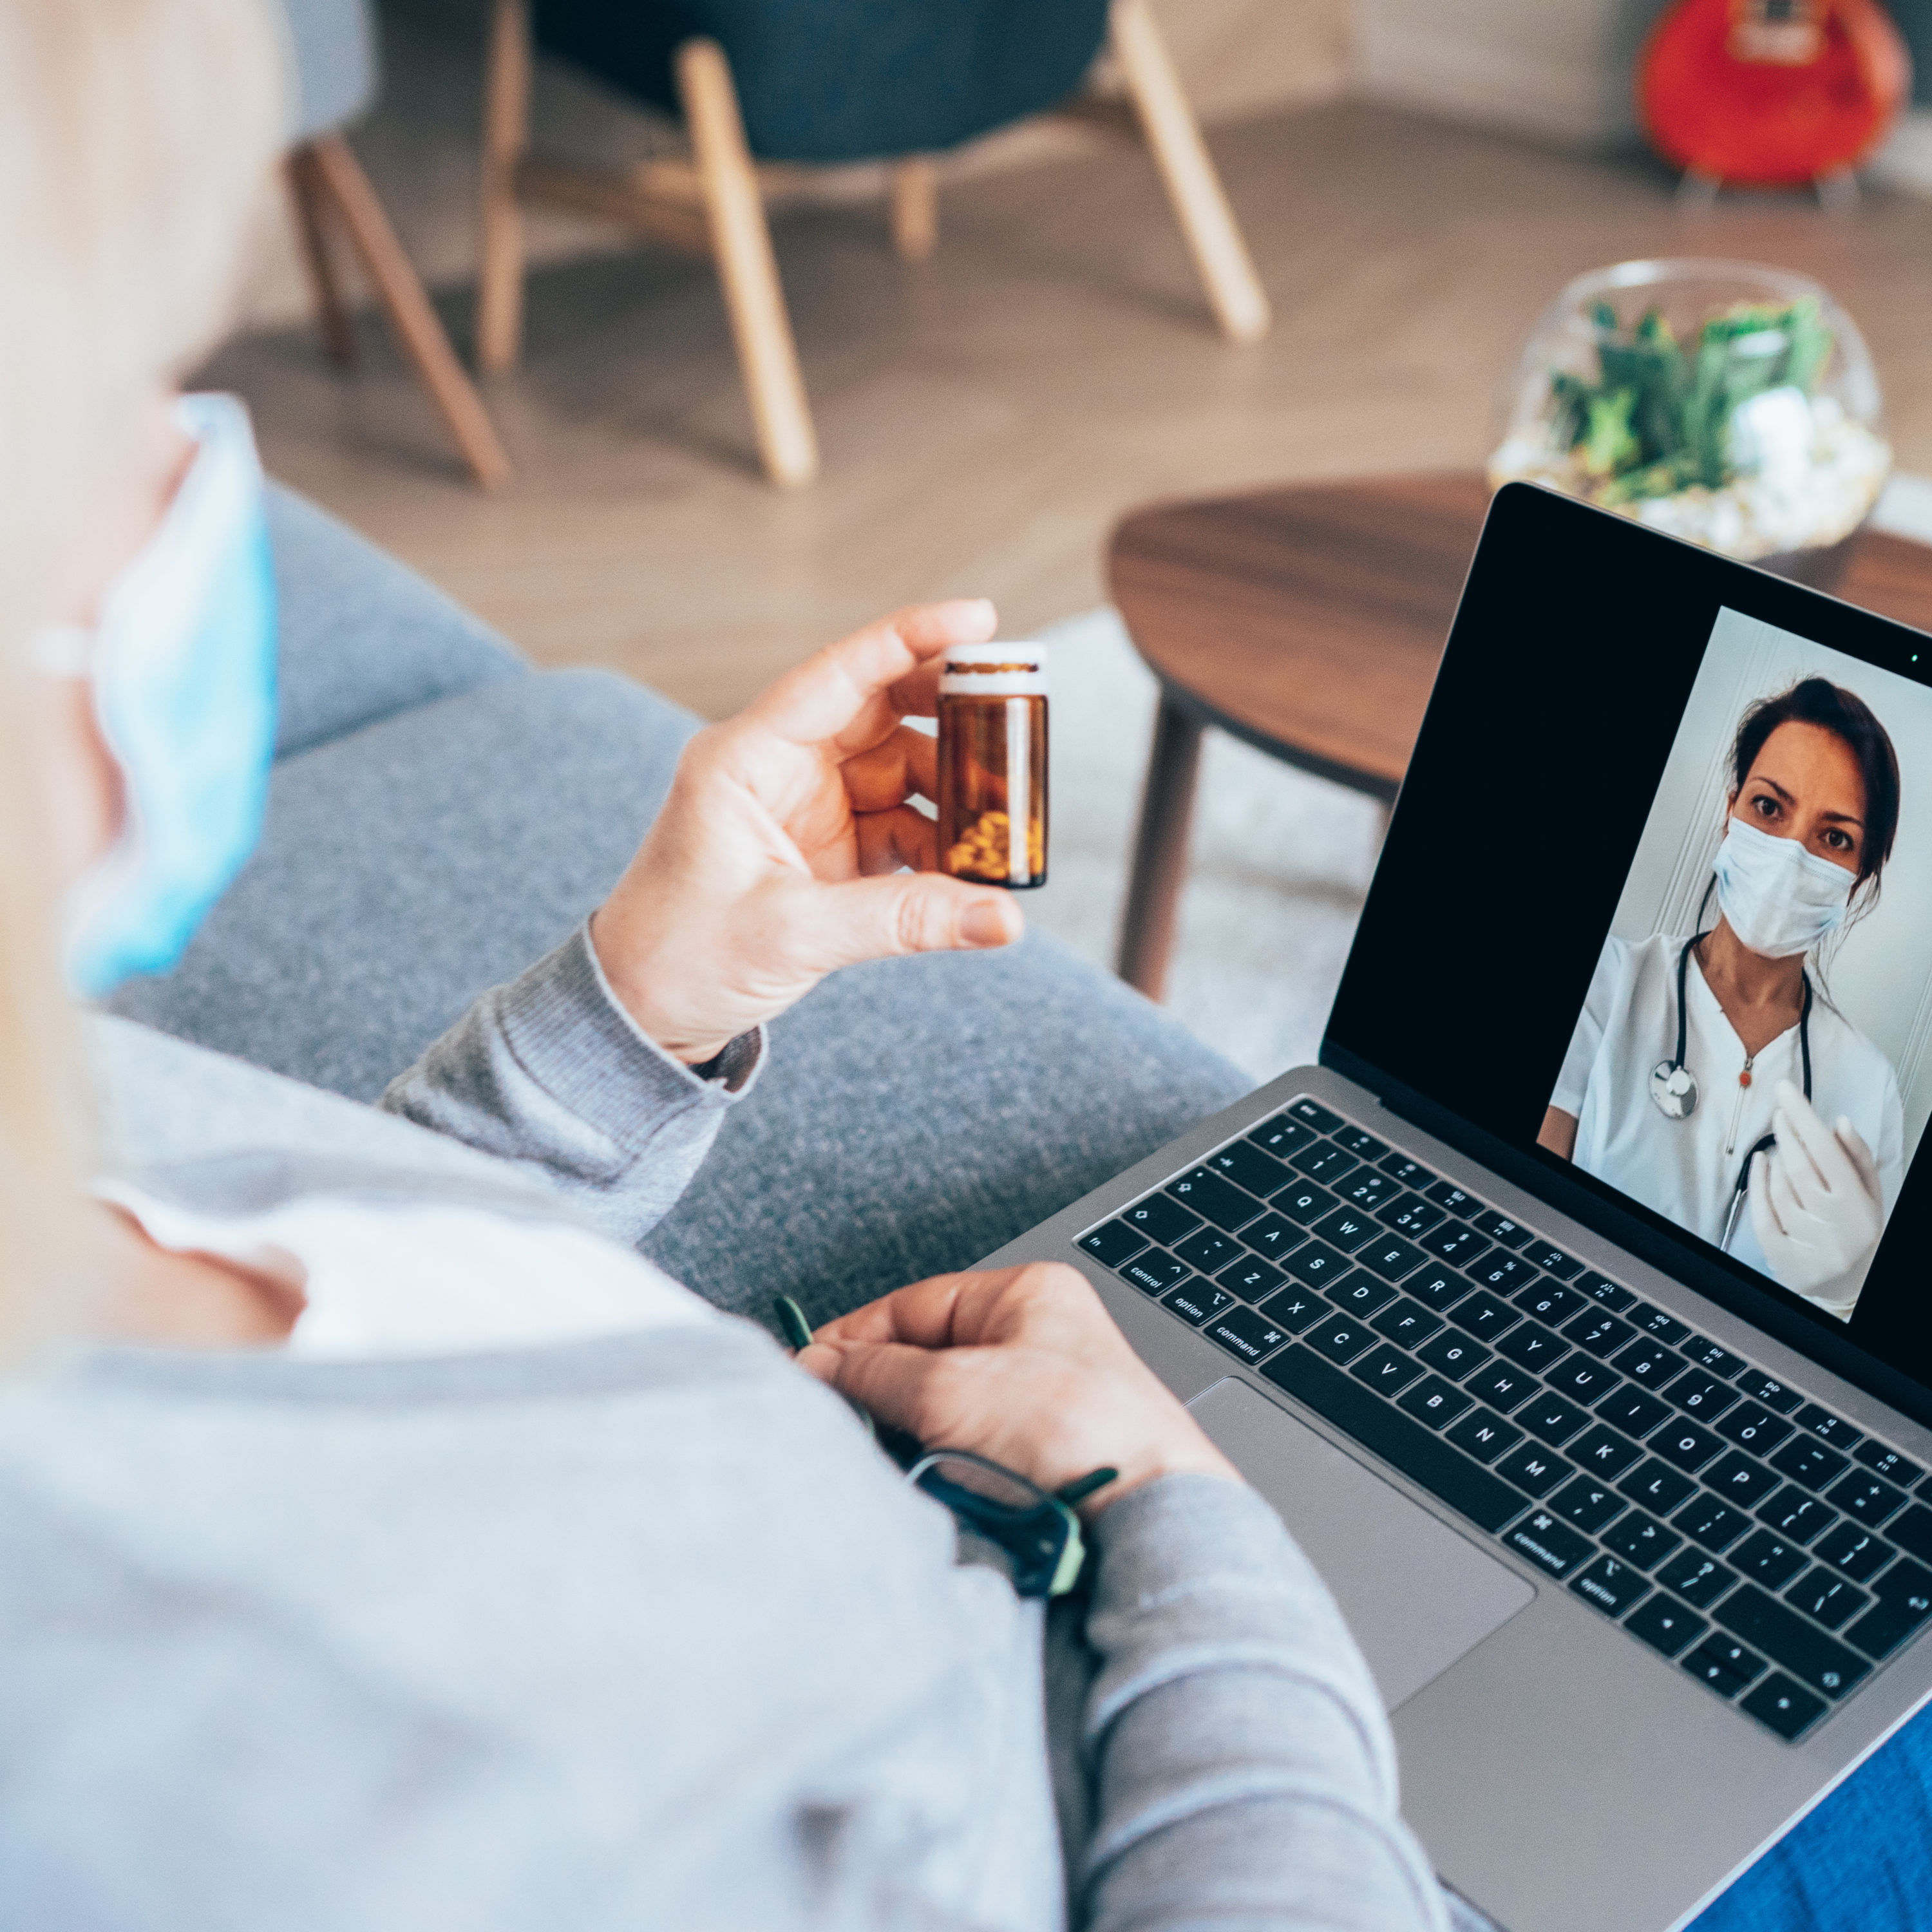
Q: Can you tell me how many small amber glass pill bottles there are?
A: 1